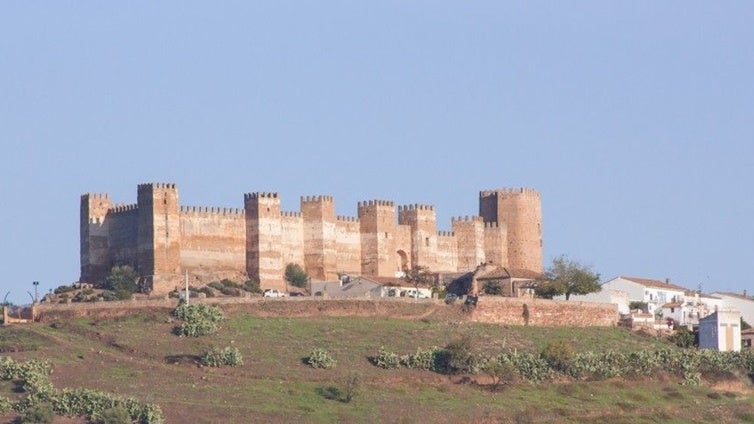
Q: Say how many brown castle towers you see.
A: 8